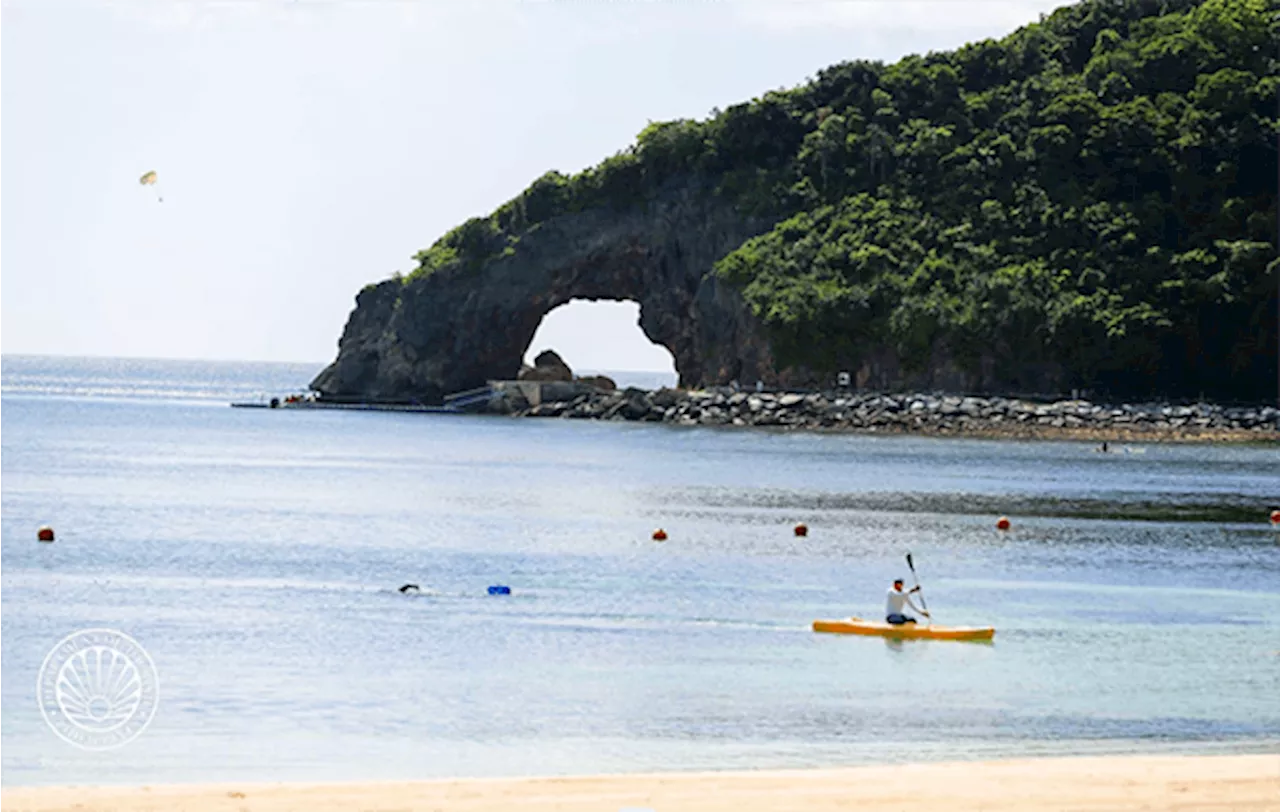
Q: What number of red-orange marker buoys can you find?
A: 5